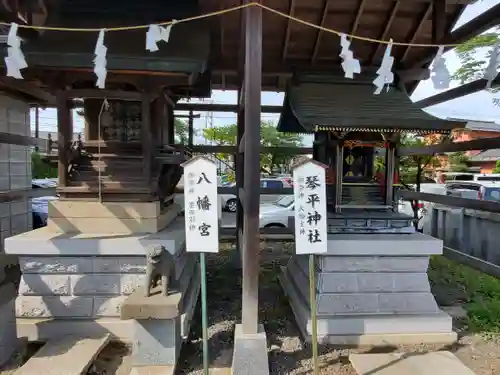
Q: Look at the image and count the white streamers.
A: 7